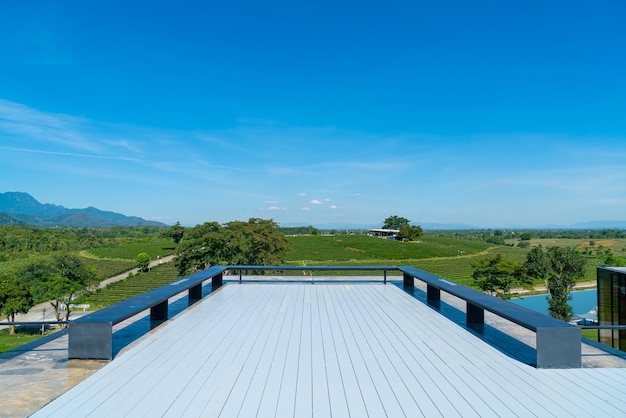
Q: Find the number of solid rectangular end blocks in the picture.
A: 2